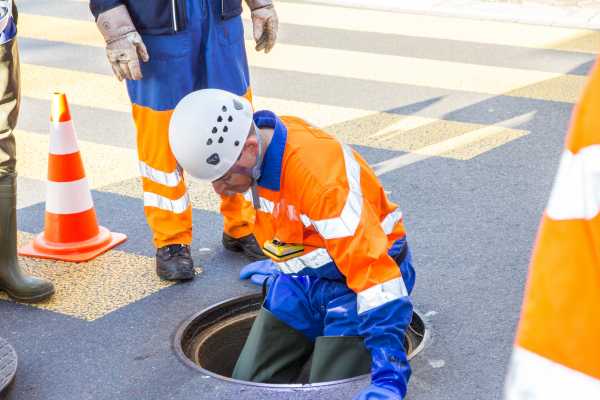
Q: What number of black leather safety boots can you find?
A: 2